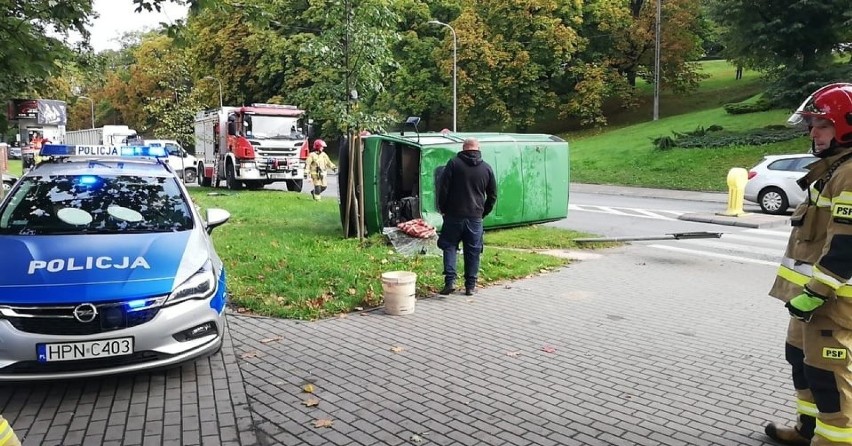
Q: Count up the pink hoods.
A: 0